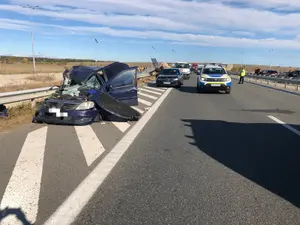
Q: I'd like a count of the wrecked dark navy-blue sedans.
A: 1